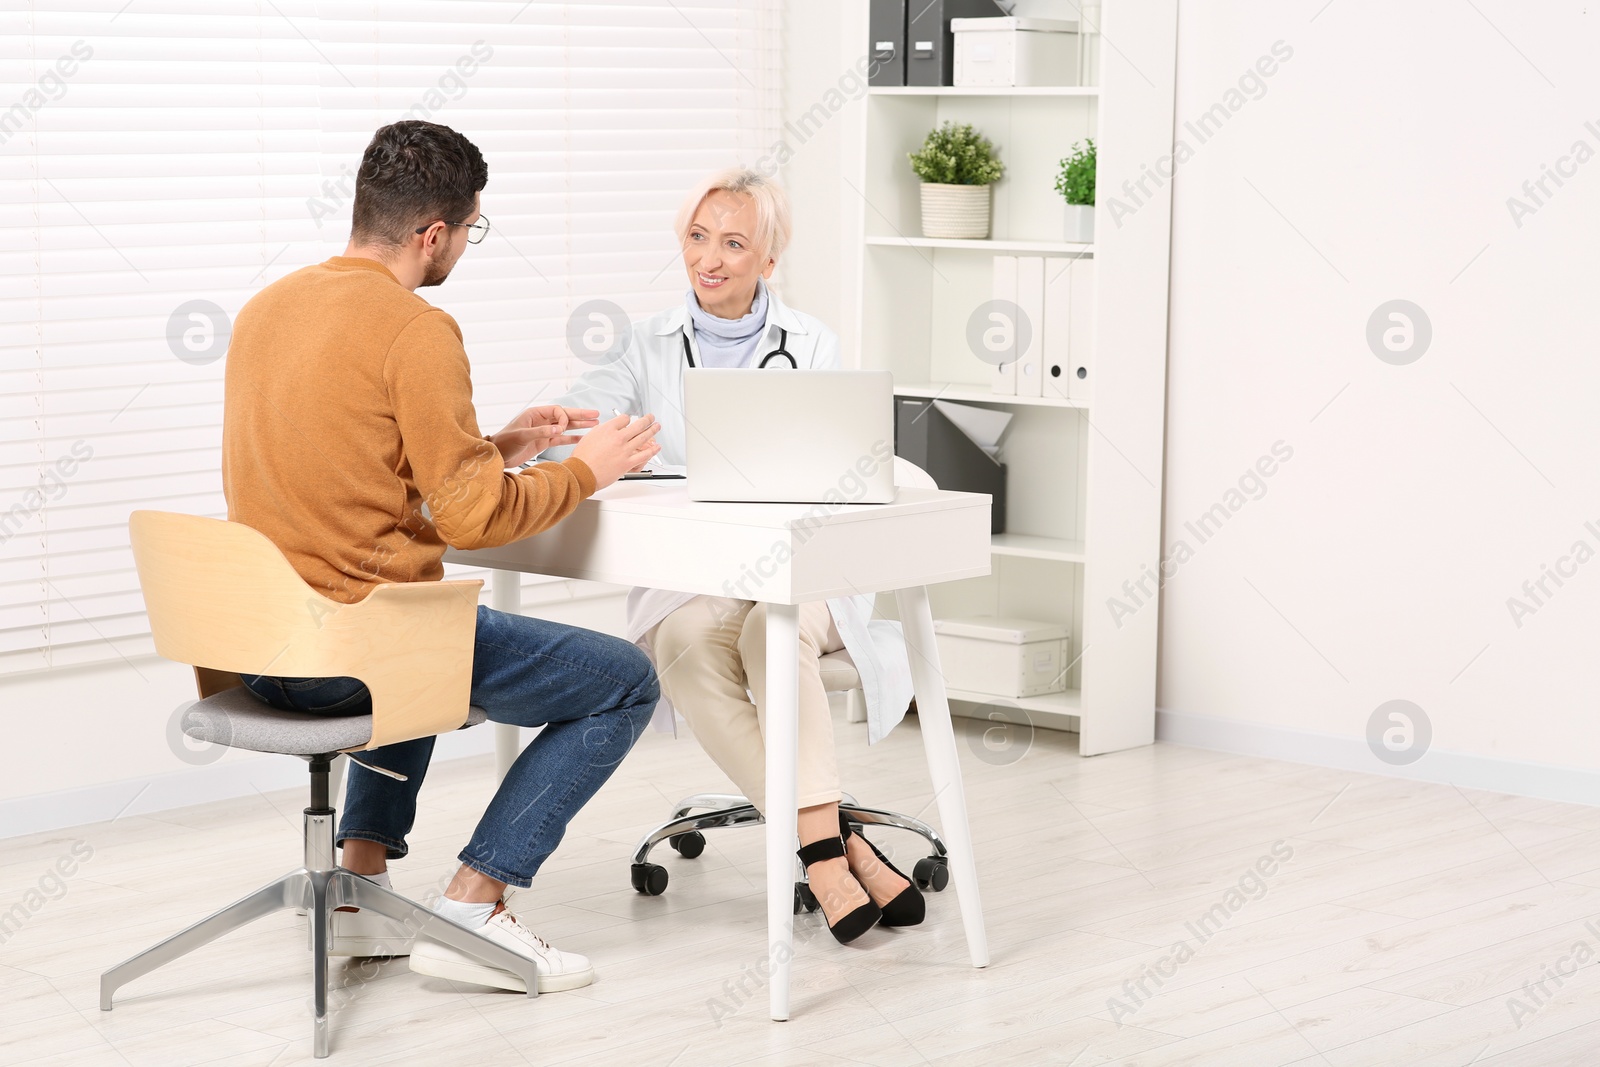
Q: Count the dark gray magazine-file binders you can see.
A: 3